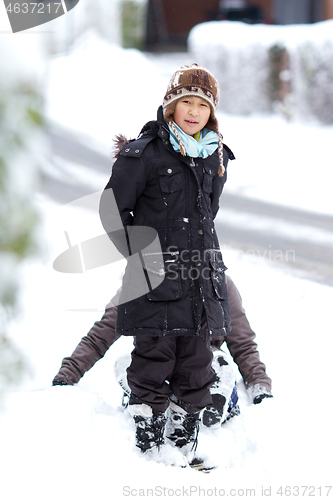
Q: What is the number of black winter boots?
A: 2